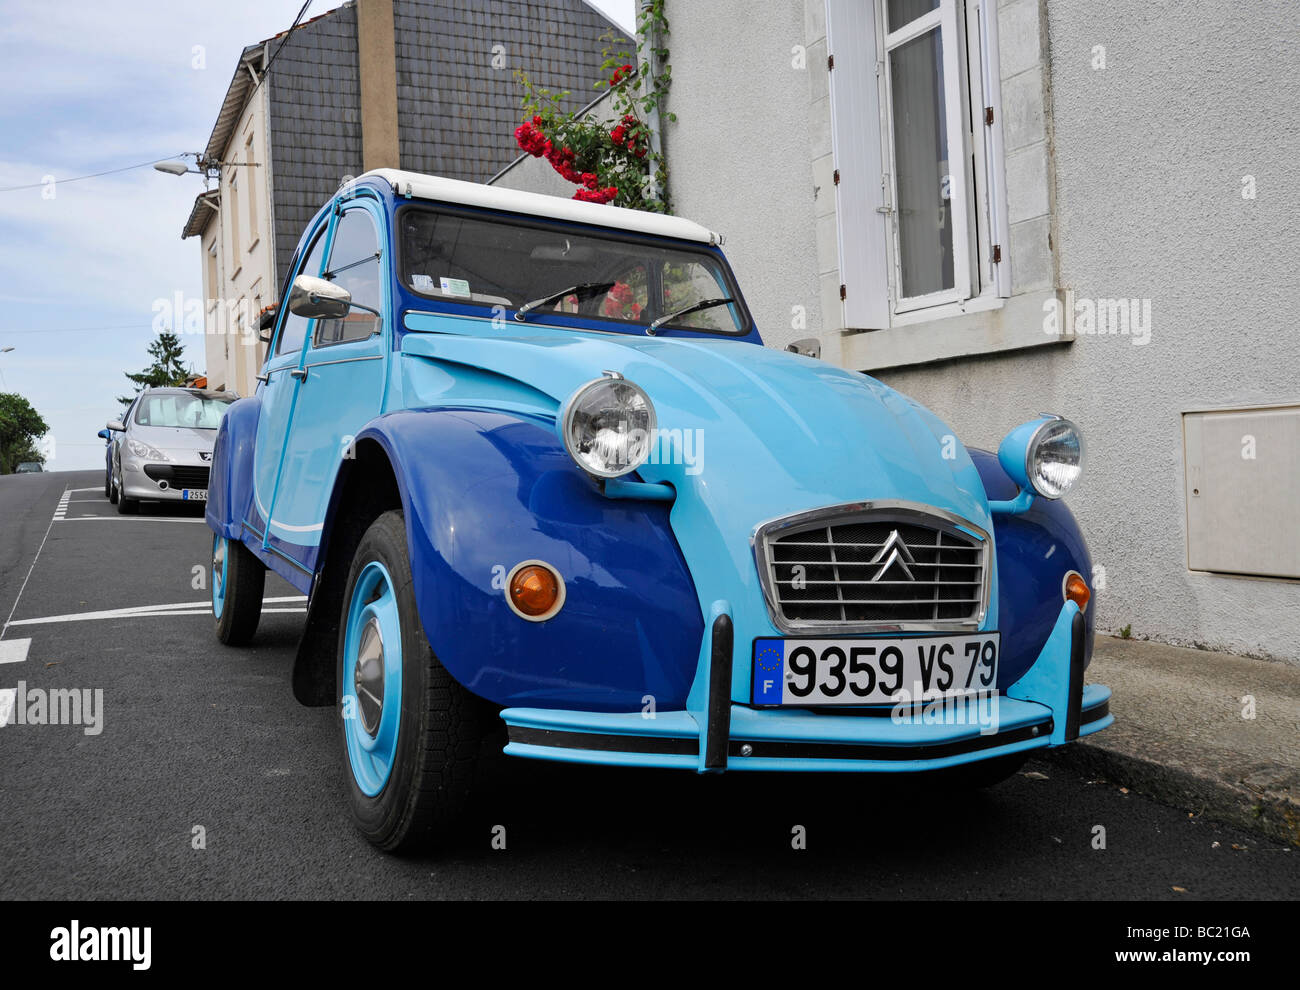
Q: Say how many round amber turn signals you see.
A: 2